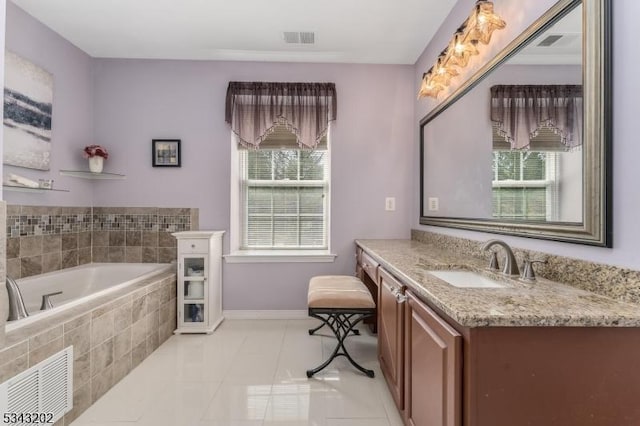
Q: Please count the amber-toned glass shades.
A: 4